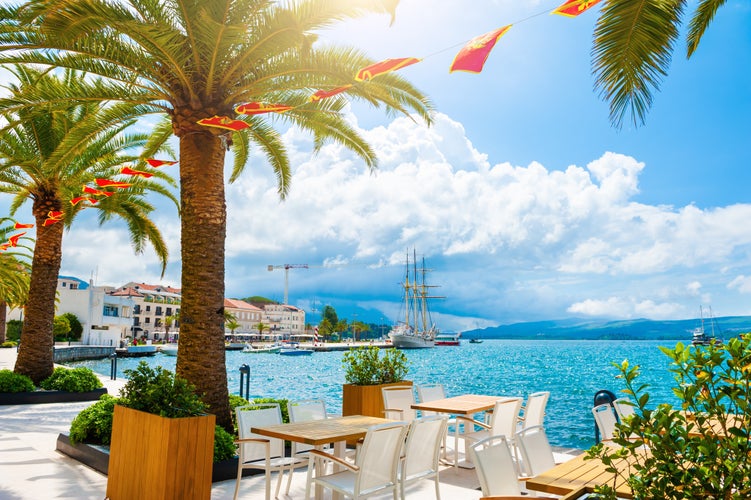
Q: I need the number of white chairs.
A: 12